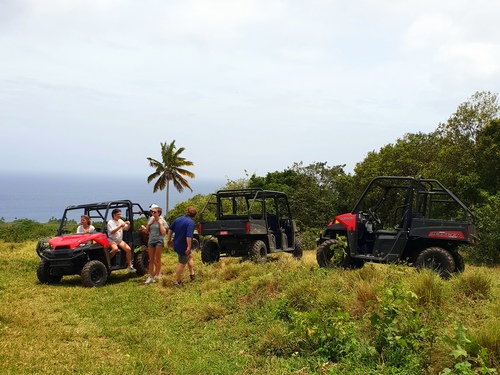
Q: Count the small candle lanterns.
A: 0